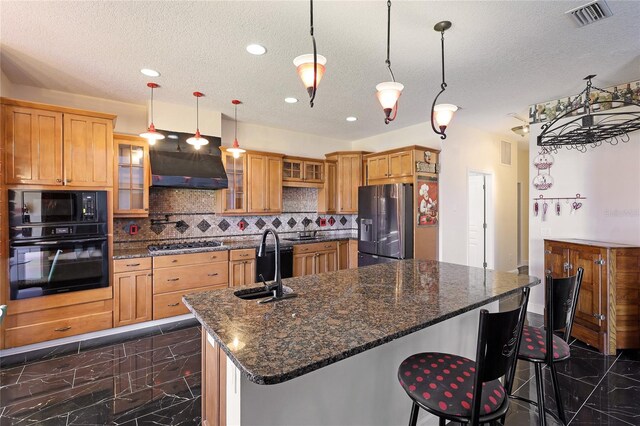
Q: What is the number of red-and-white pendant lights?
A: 3